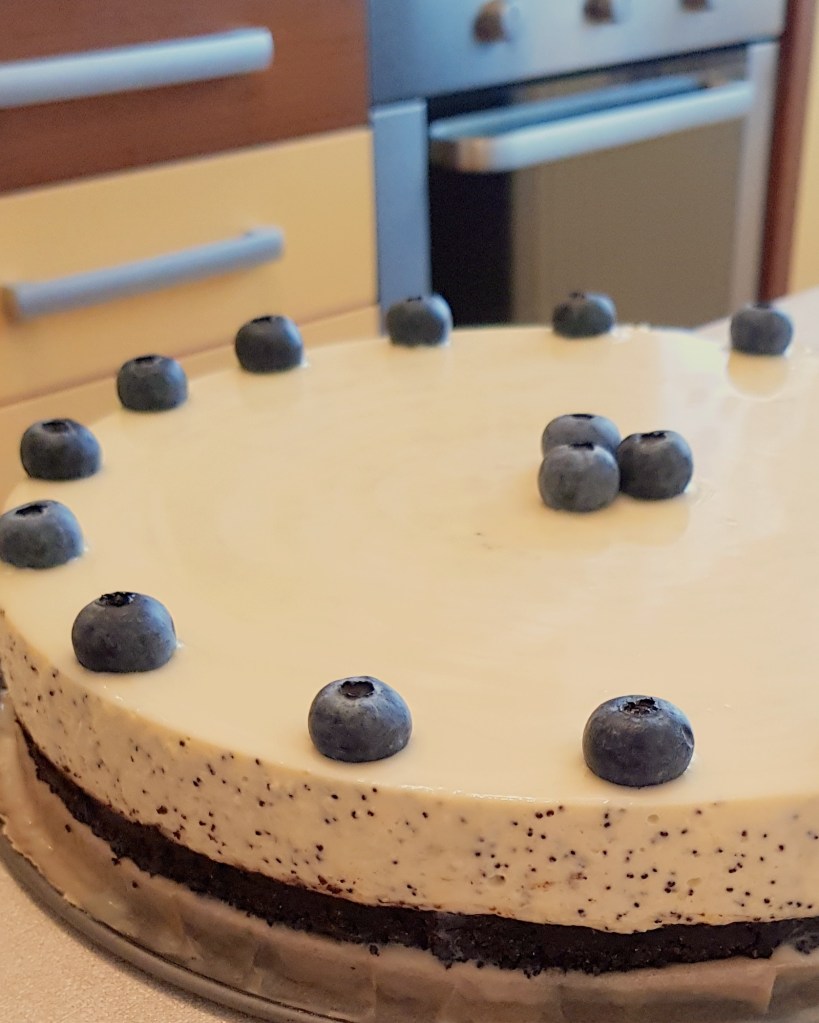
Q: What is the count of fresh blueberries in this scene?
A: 13